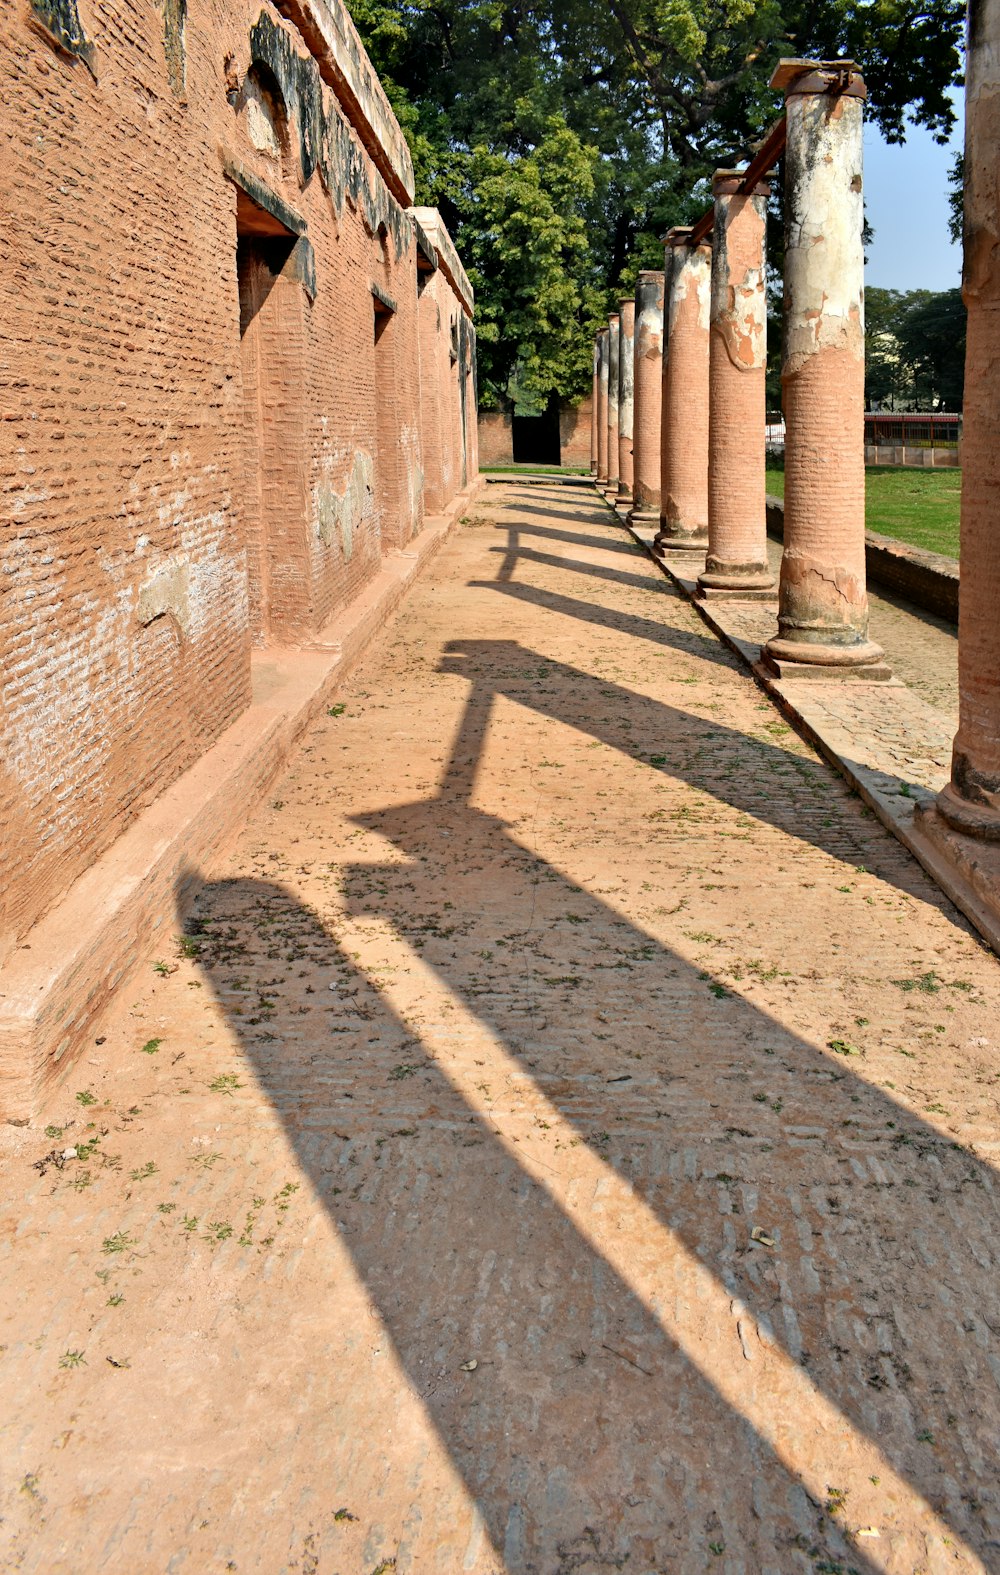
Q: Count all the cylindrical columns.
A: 9